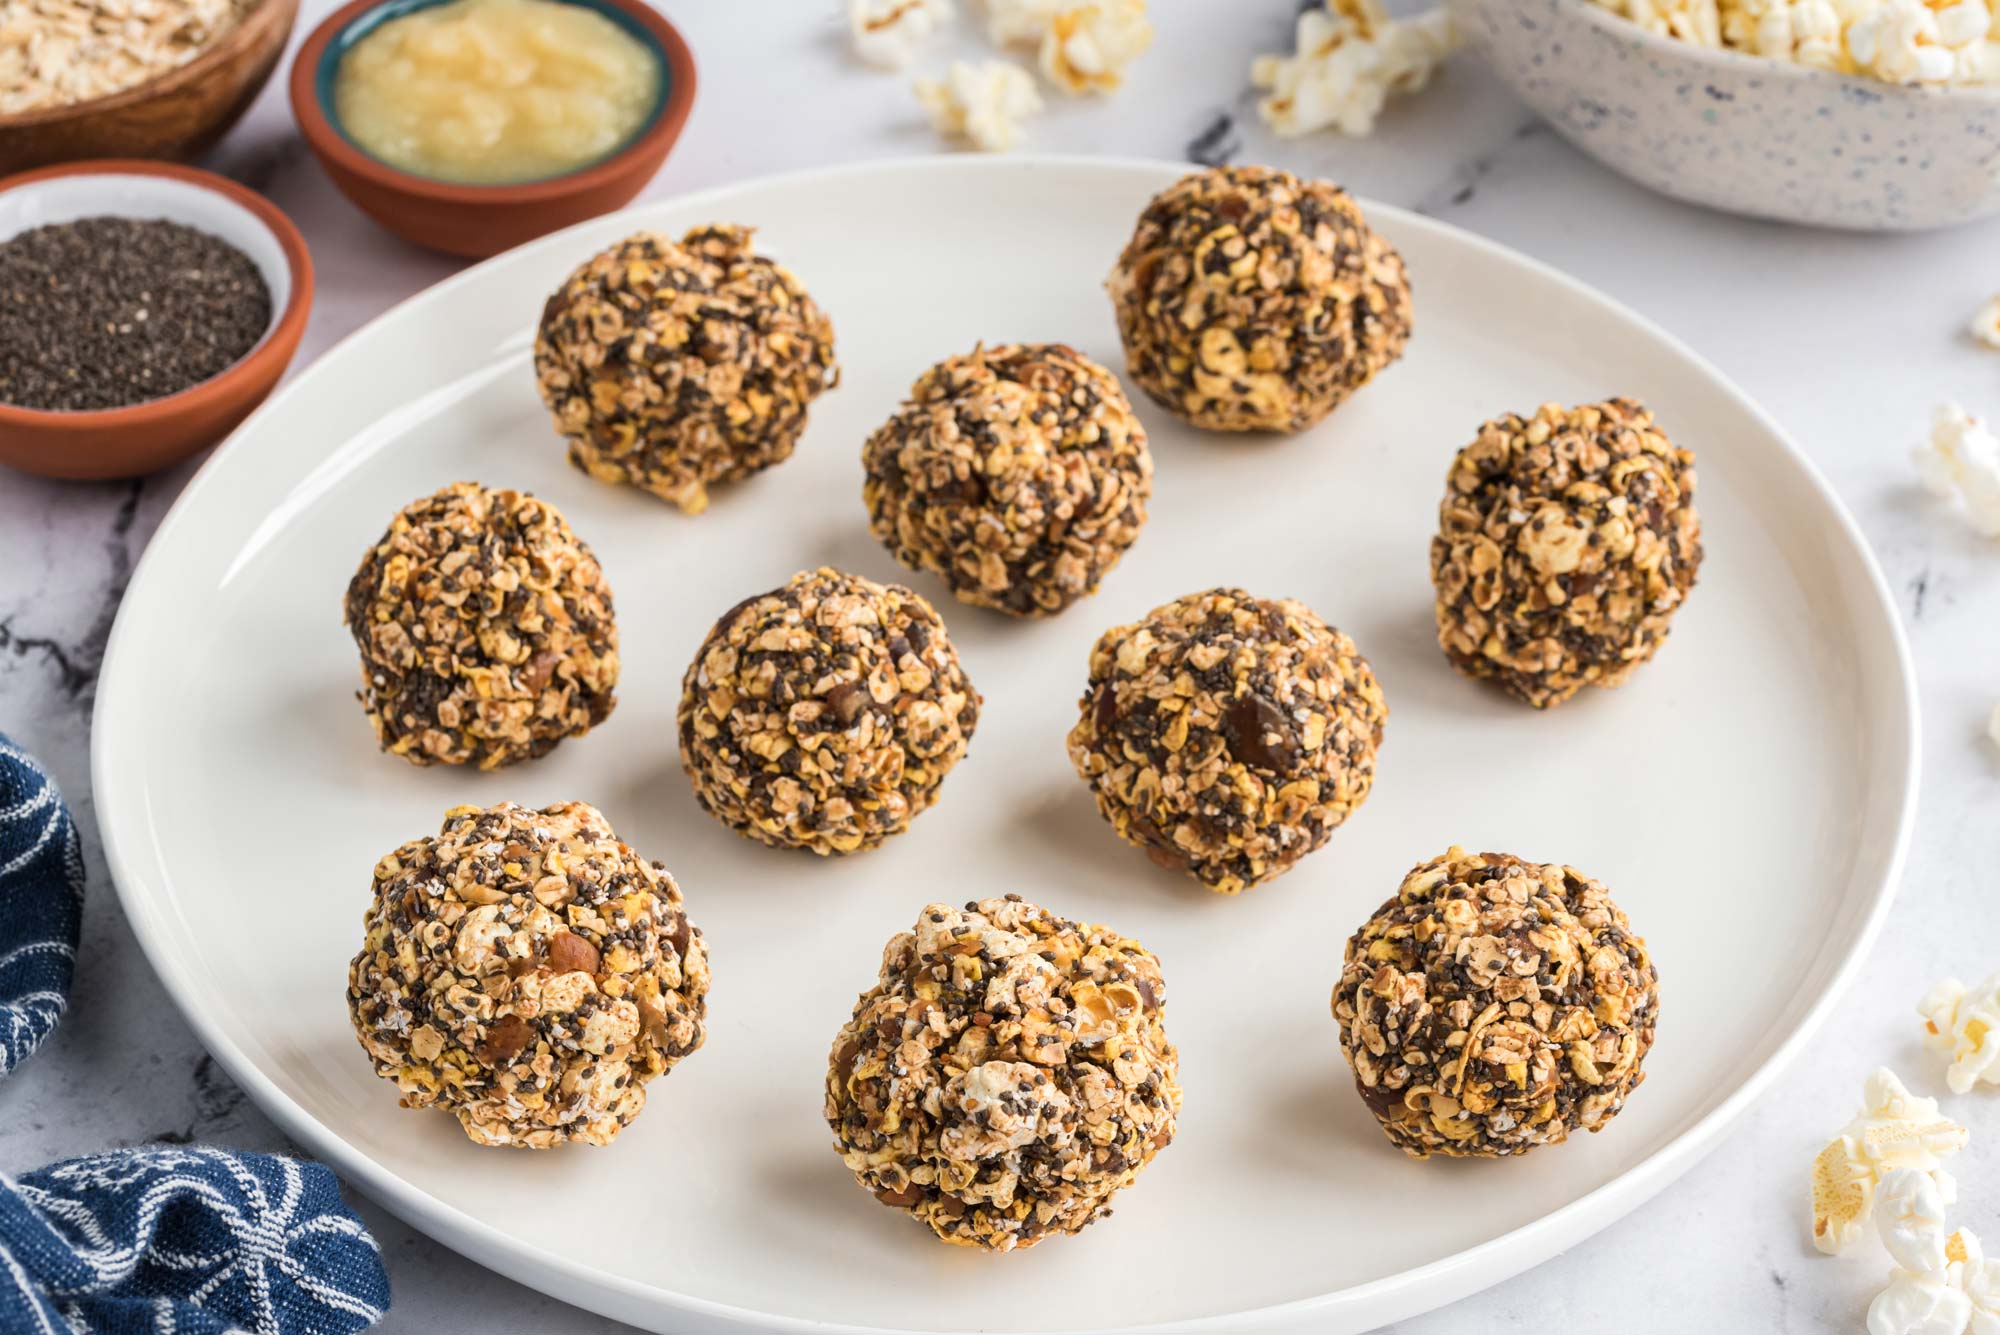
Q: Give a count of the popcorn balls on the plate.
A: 10